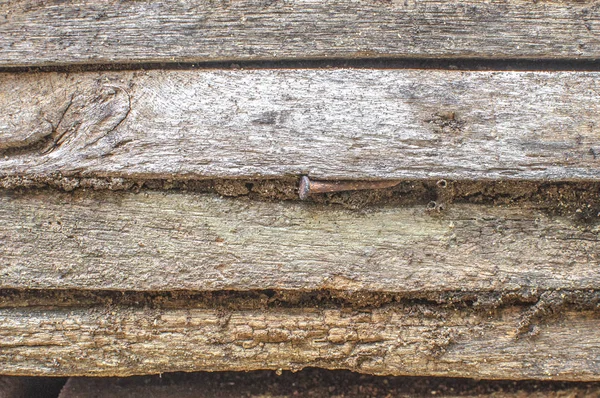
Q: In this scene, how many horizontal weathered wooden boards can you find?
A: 4